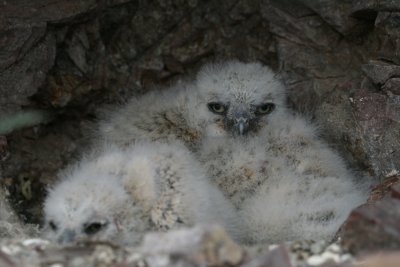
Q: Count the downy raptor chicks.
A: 2